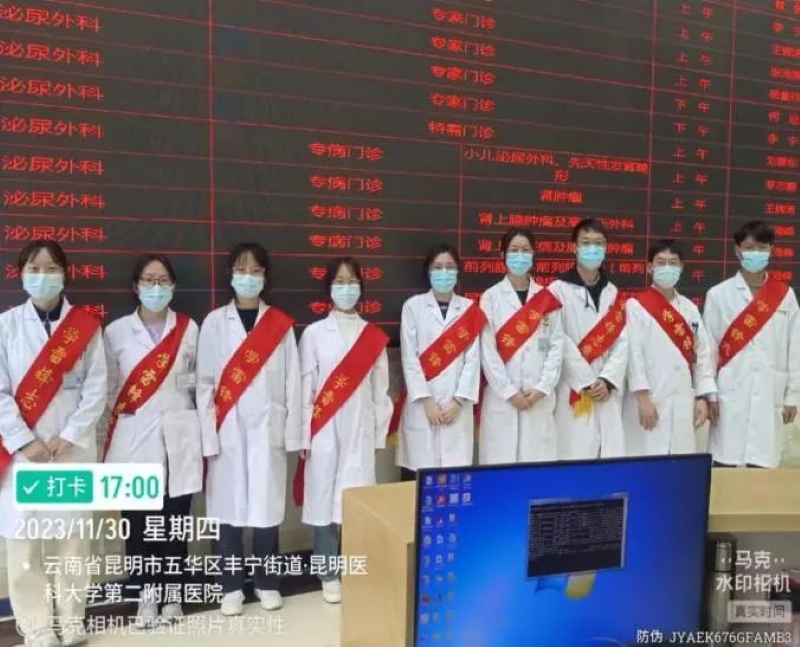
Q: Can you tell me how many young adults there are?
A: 9